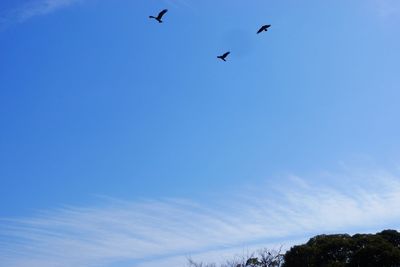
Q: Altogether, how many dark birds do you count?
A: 3